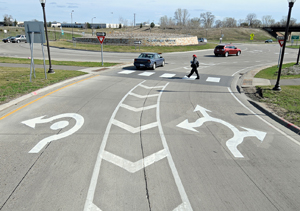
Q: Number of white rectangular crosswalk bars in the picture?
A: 5